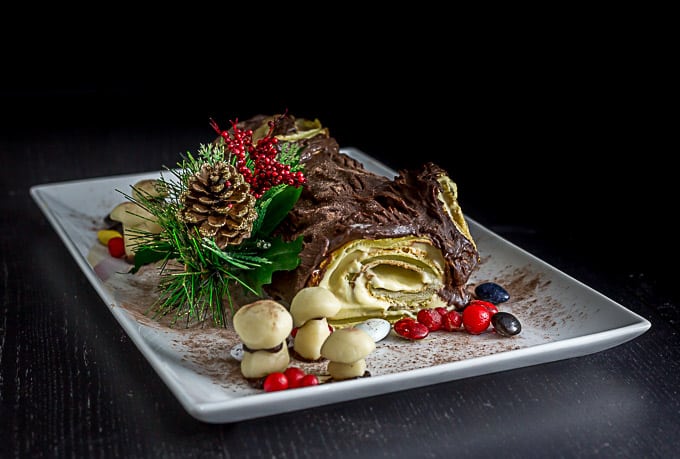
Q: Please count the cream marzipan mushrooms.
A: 5